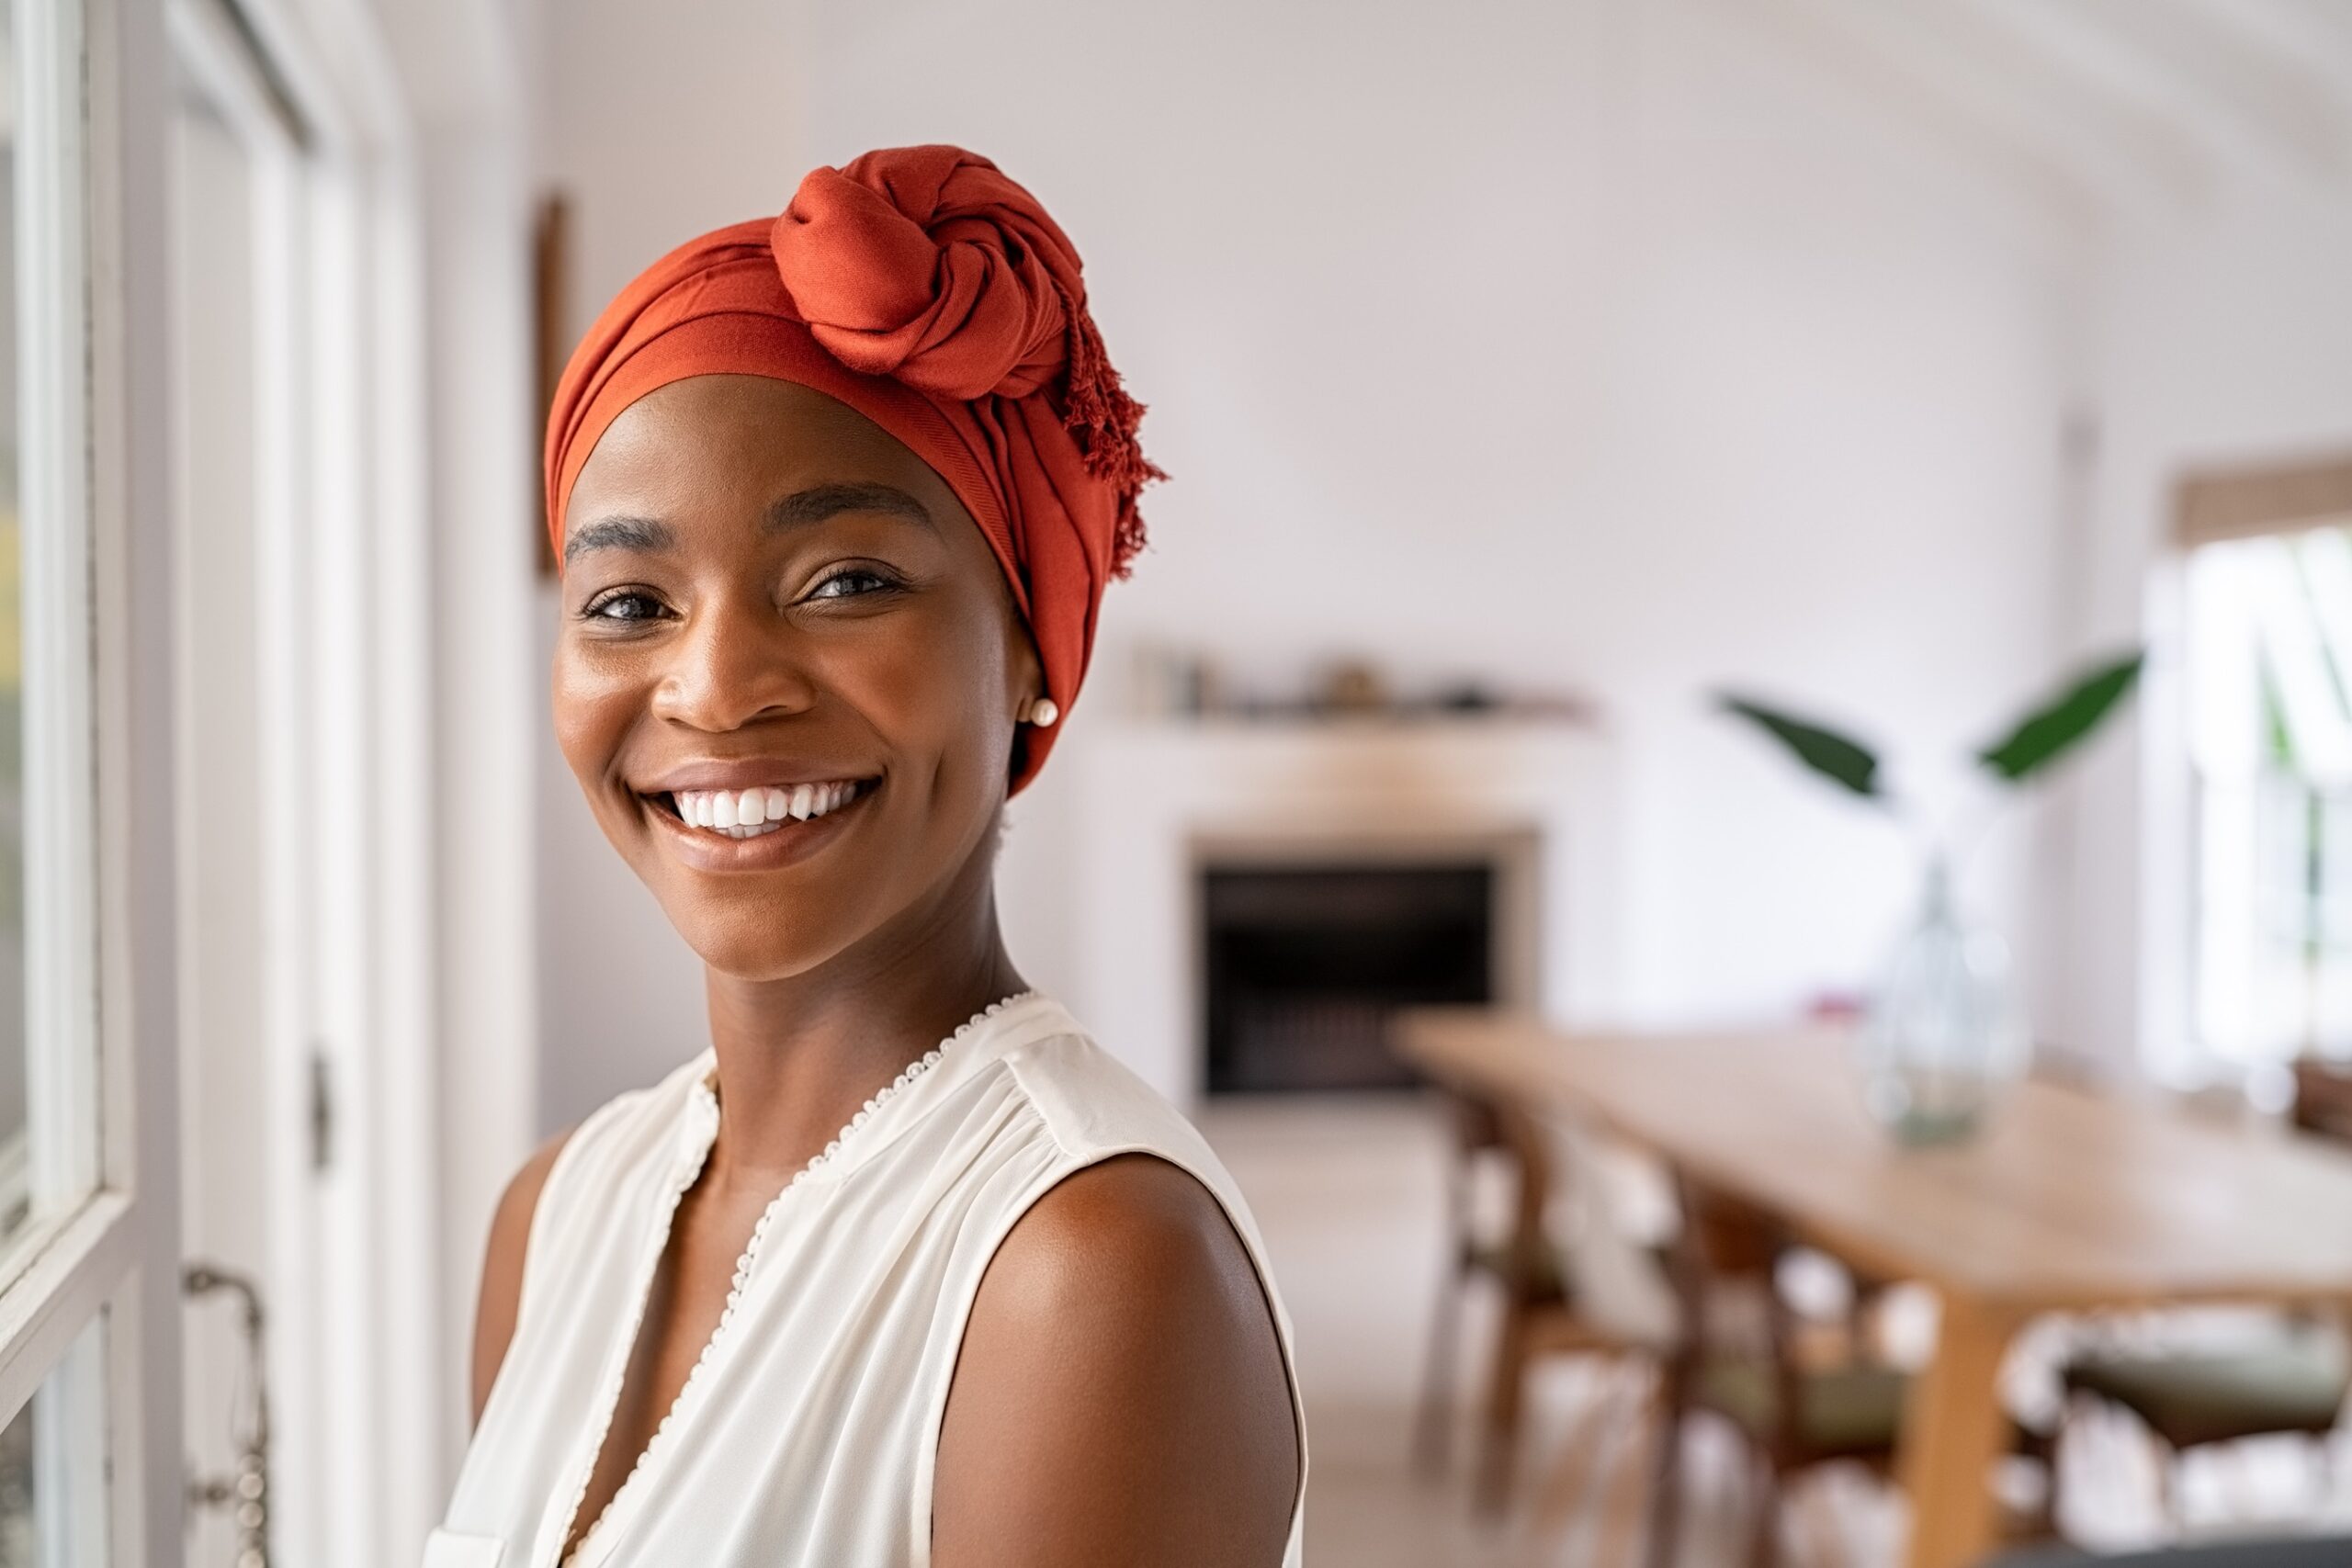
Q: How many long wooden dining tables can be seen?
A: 1